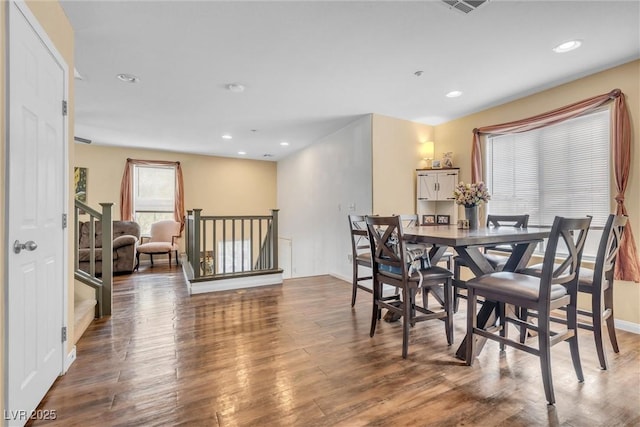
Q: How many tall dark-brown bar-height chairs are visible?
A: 6